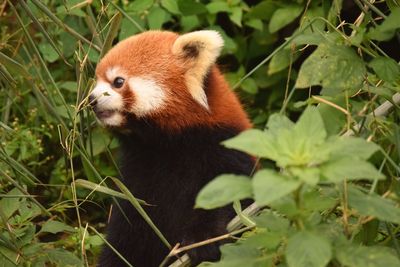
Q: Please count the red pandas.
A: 1